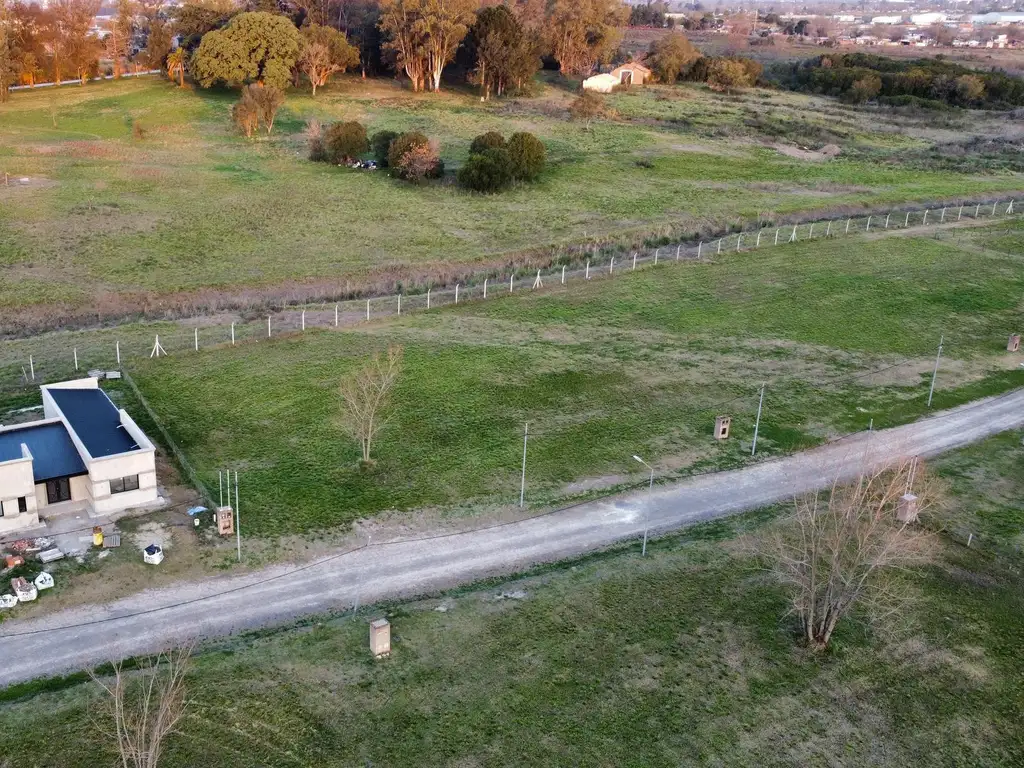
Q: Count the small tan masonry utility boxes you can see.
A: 5